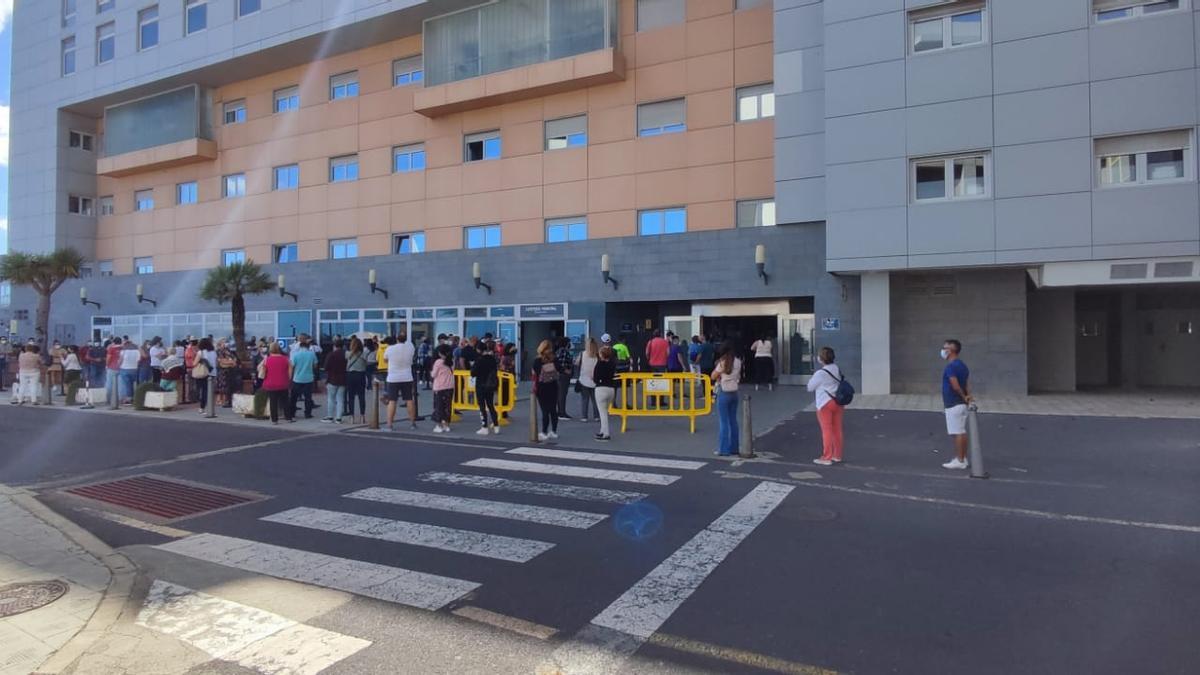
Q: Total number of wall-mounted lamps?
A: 7